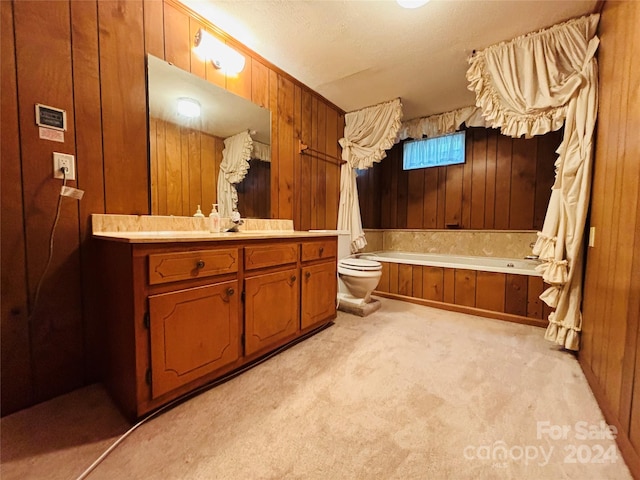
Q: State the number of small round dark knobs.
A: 5